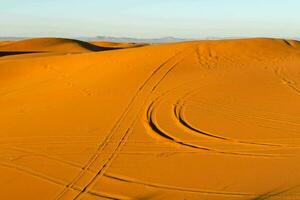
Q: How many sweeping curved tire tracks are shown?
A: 2